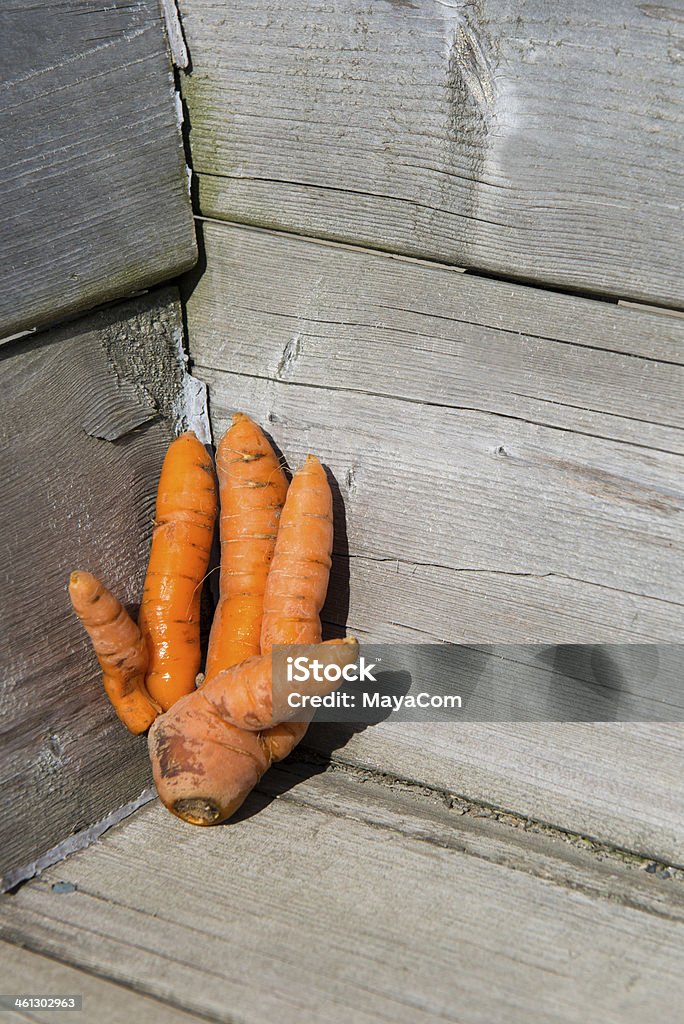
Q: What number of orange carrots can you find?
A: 5